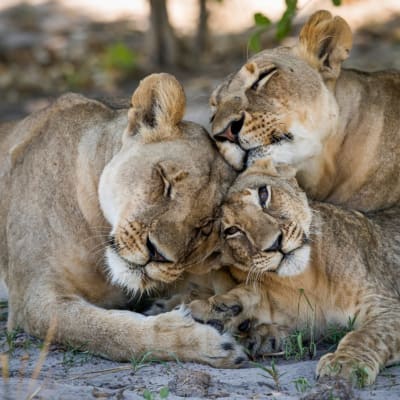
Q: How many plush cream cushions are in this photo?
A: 0